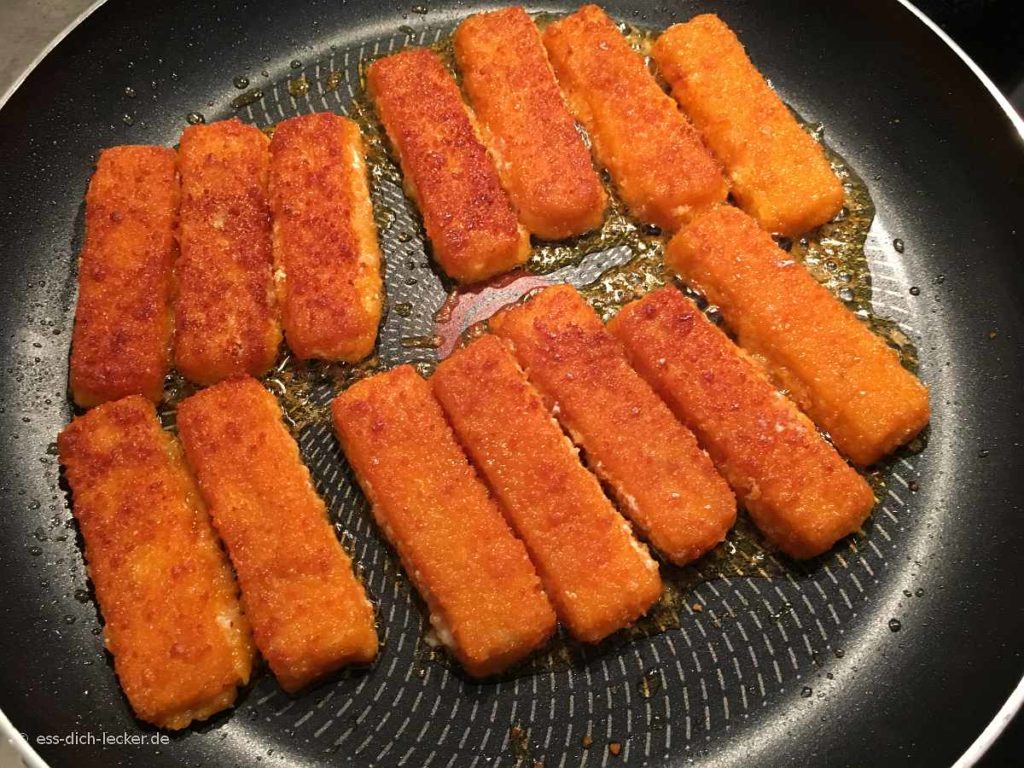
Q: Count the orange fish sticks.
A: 14